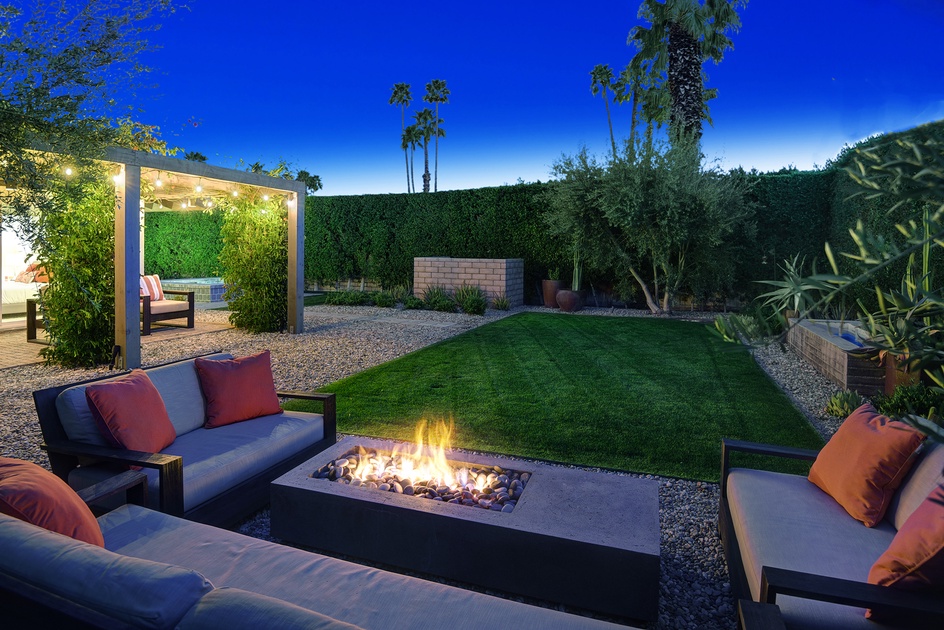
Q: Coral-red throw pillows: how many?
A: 5